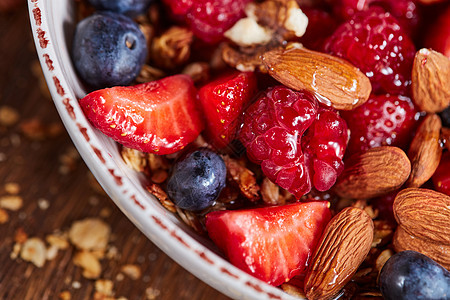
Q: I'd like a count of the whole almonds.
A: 7